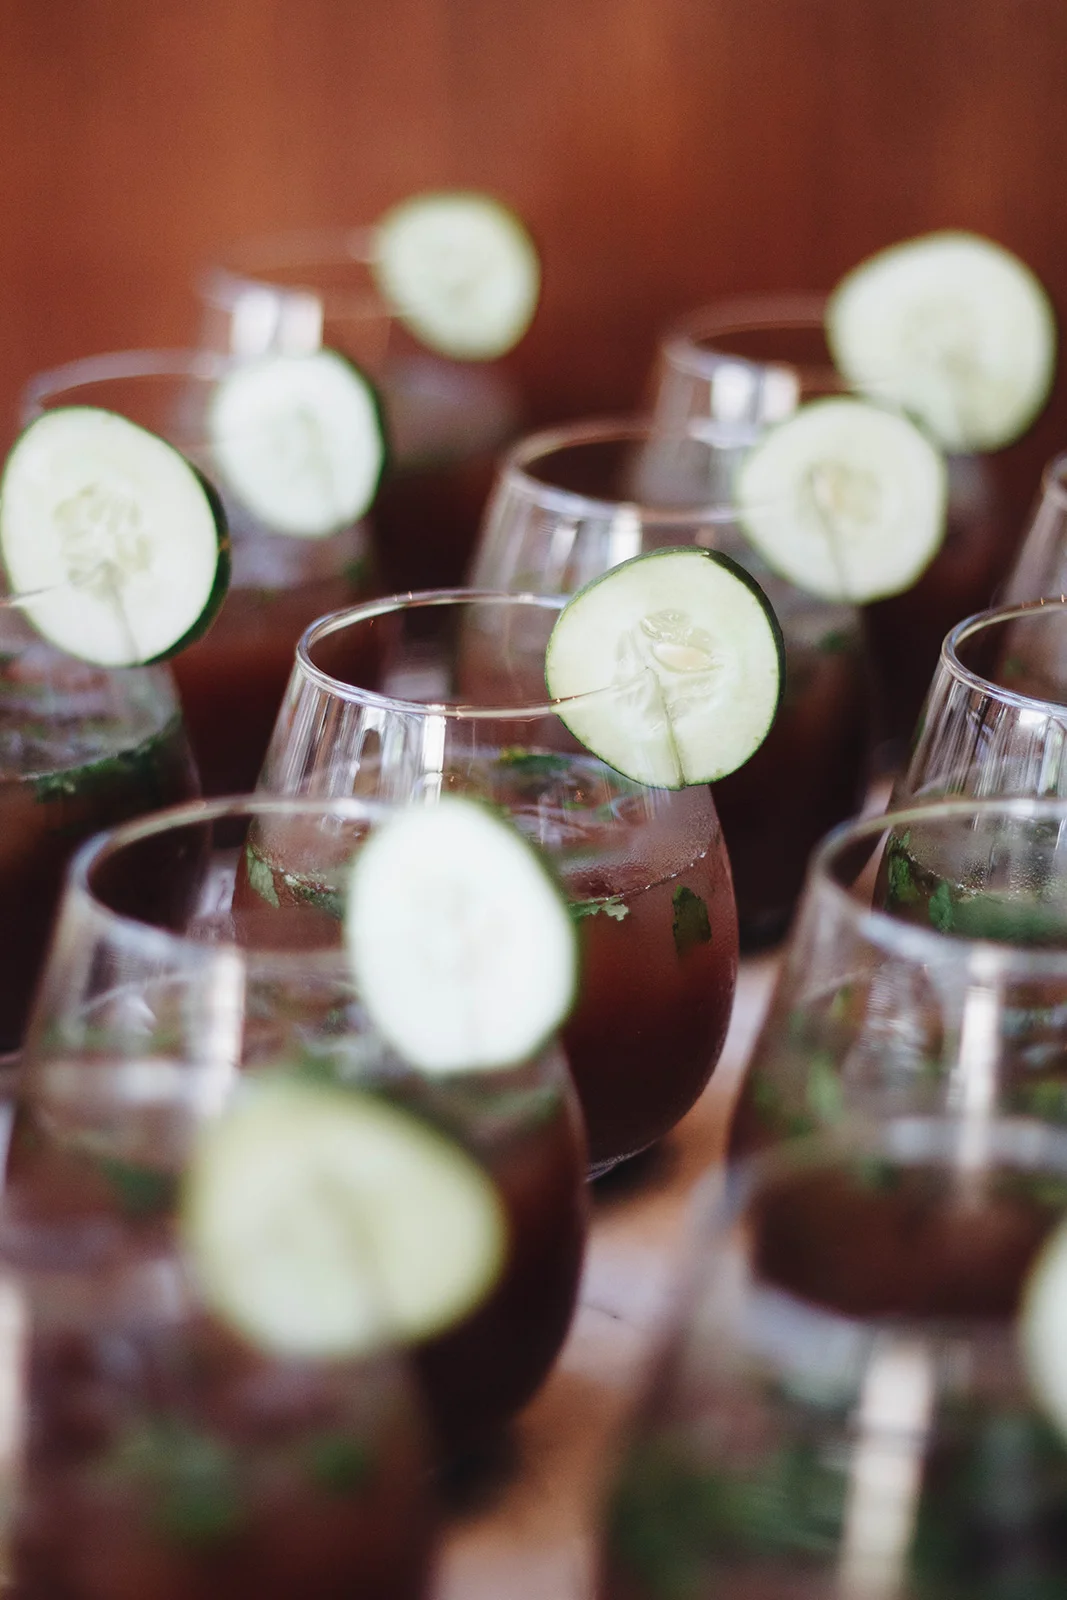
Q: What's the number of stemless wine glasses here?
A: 12